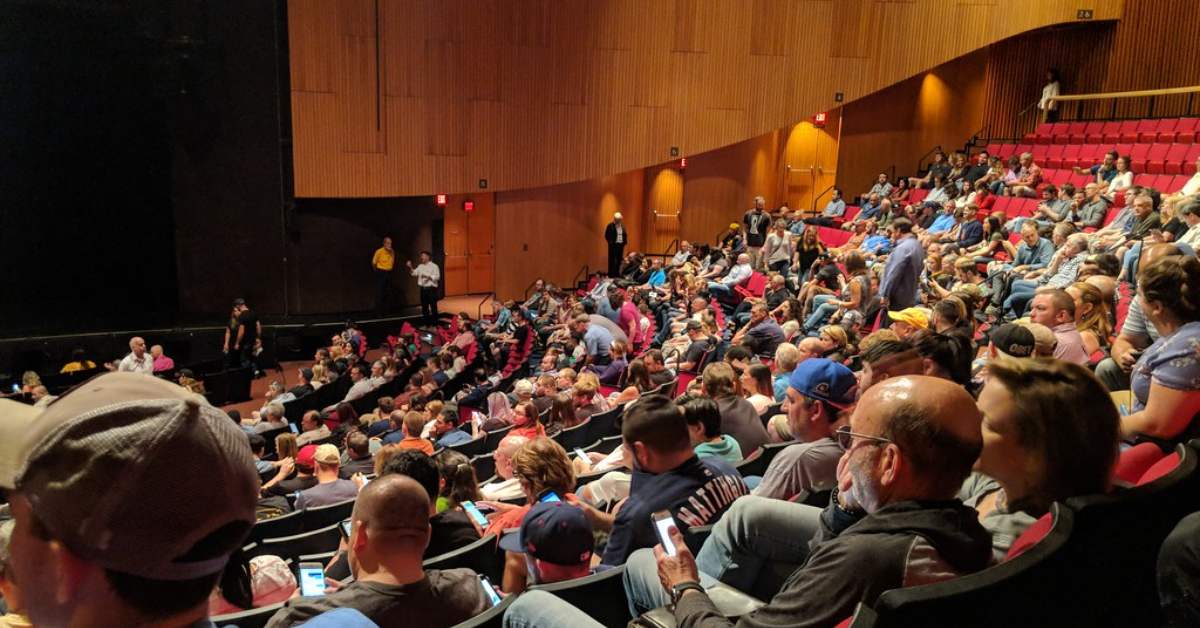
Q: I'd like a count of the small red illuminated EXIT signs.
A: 4